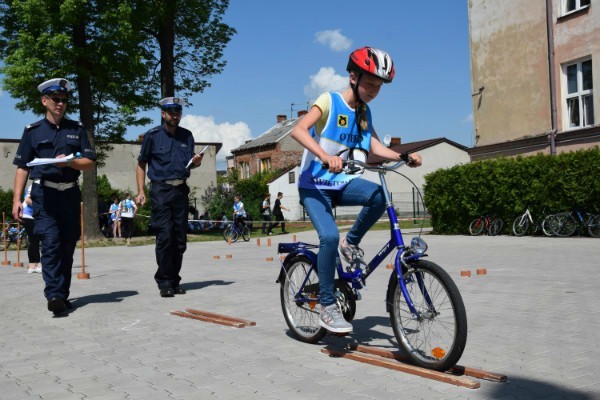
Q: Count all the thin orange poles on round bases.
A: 3